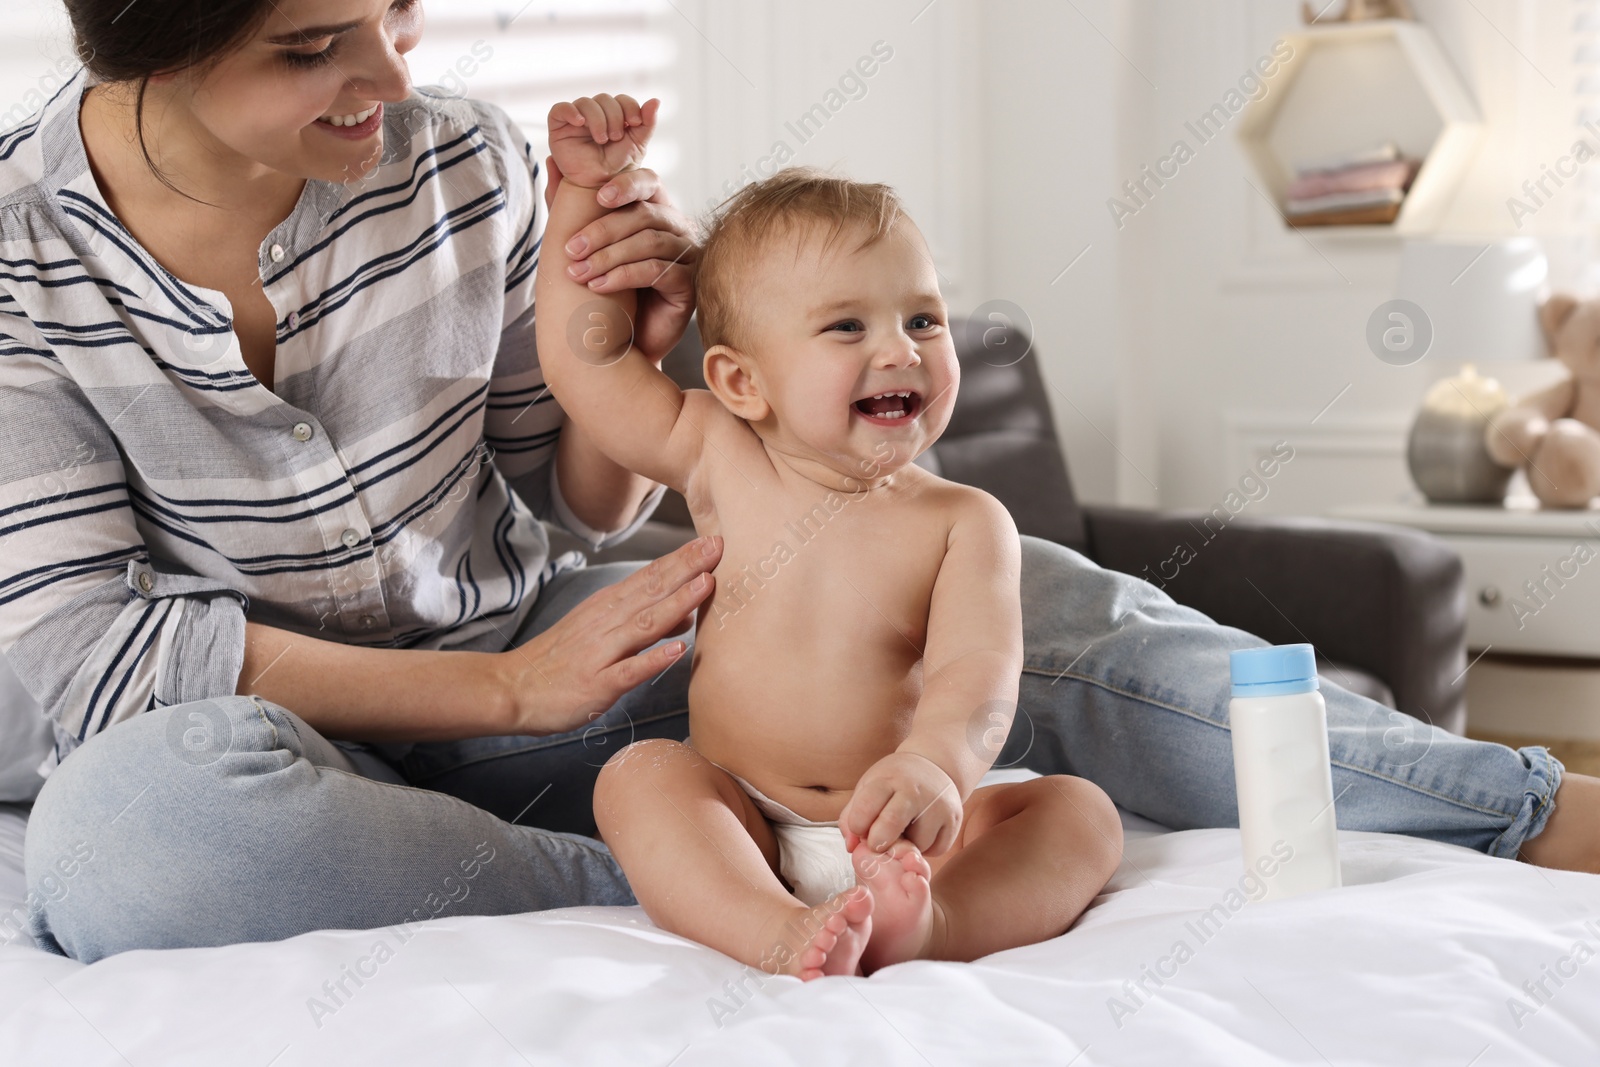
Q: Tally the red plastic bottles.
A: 0